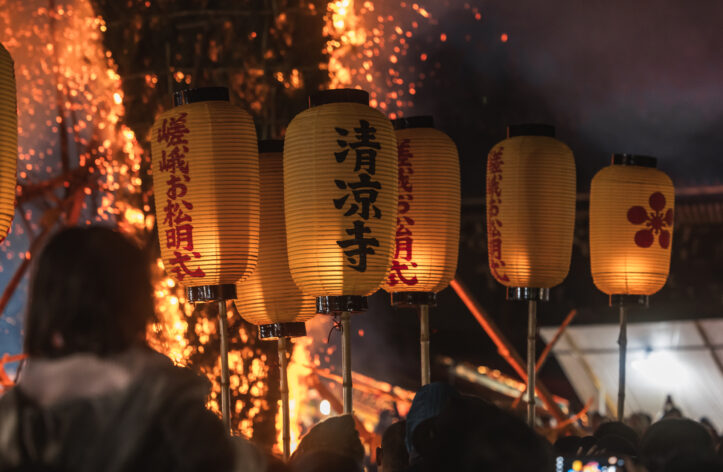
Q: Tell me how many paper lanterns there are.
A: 7